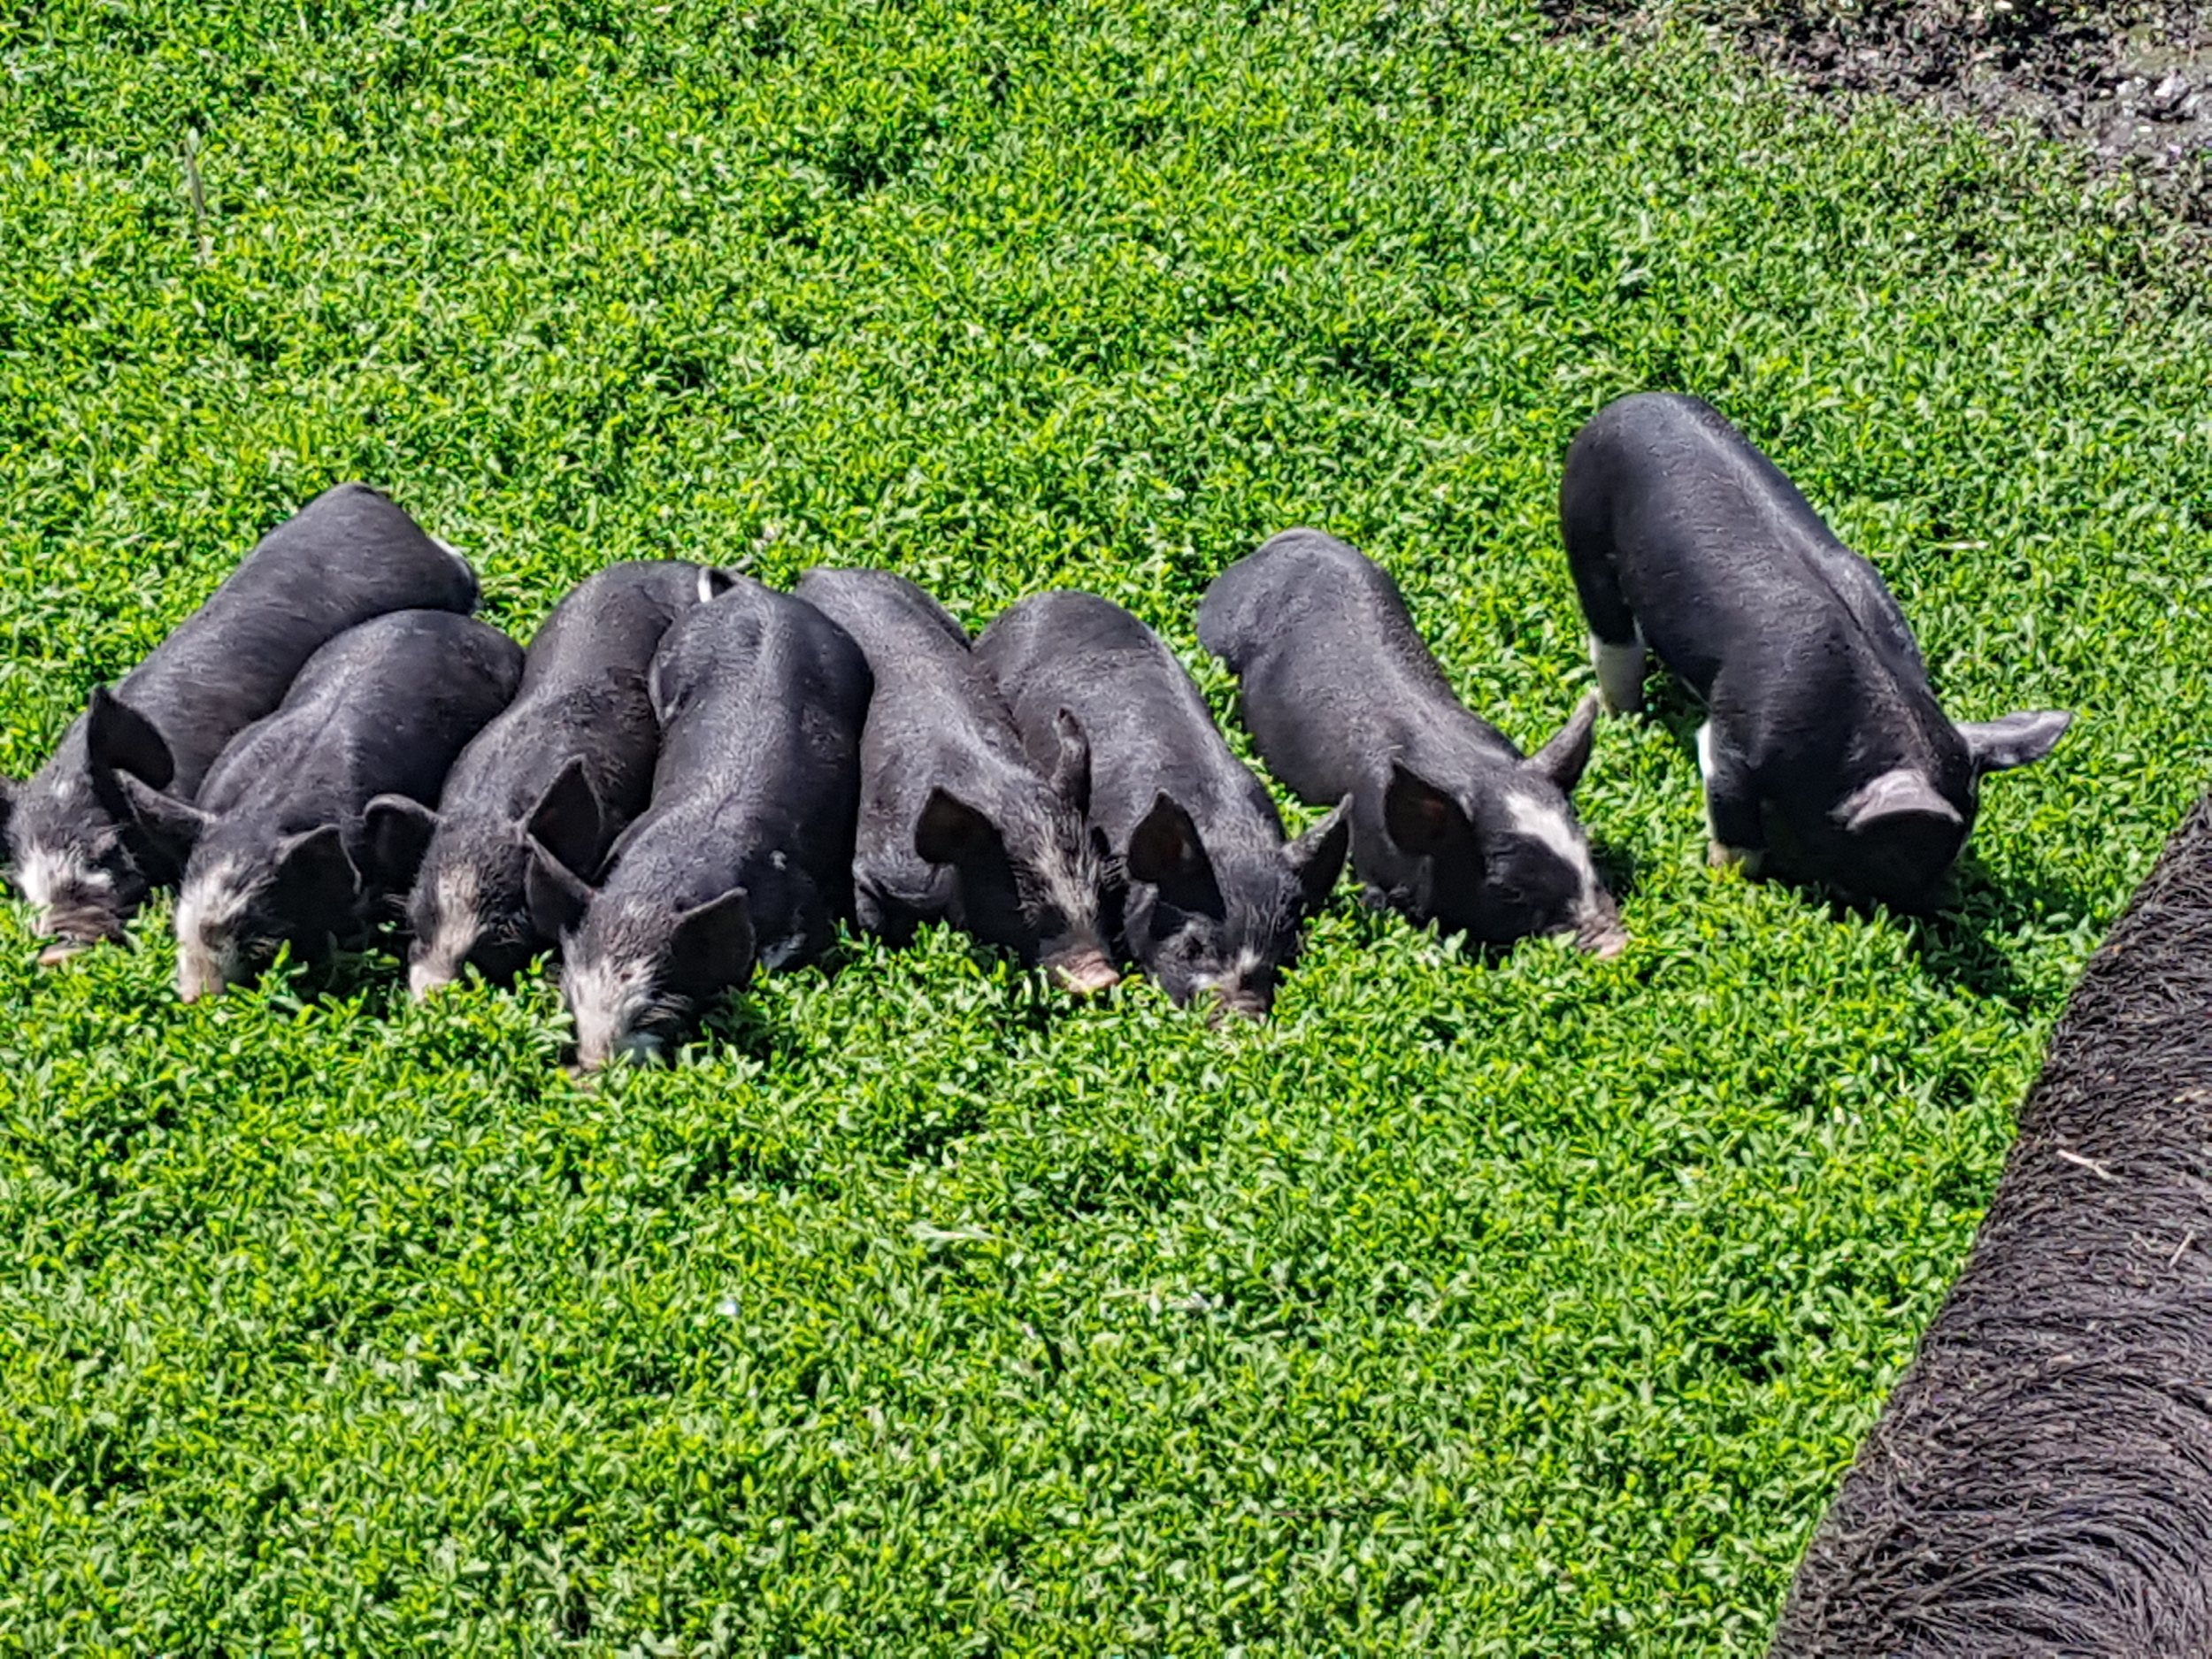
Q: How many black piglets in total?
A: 8